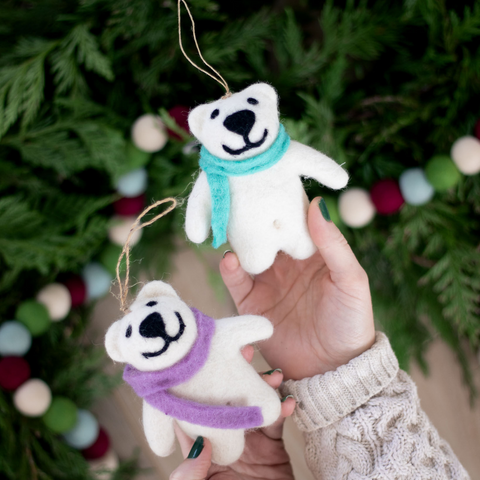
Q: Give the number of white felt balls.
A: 7